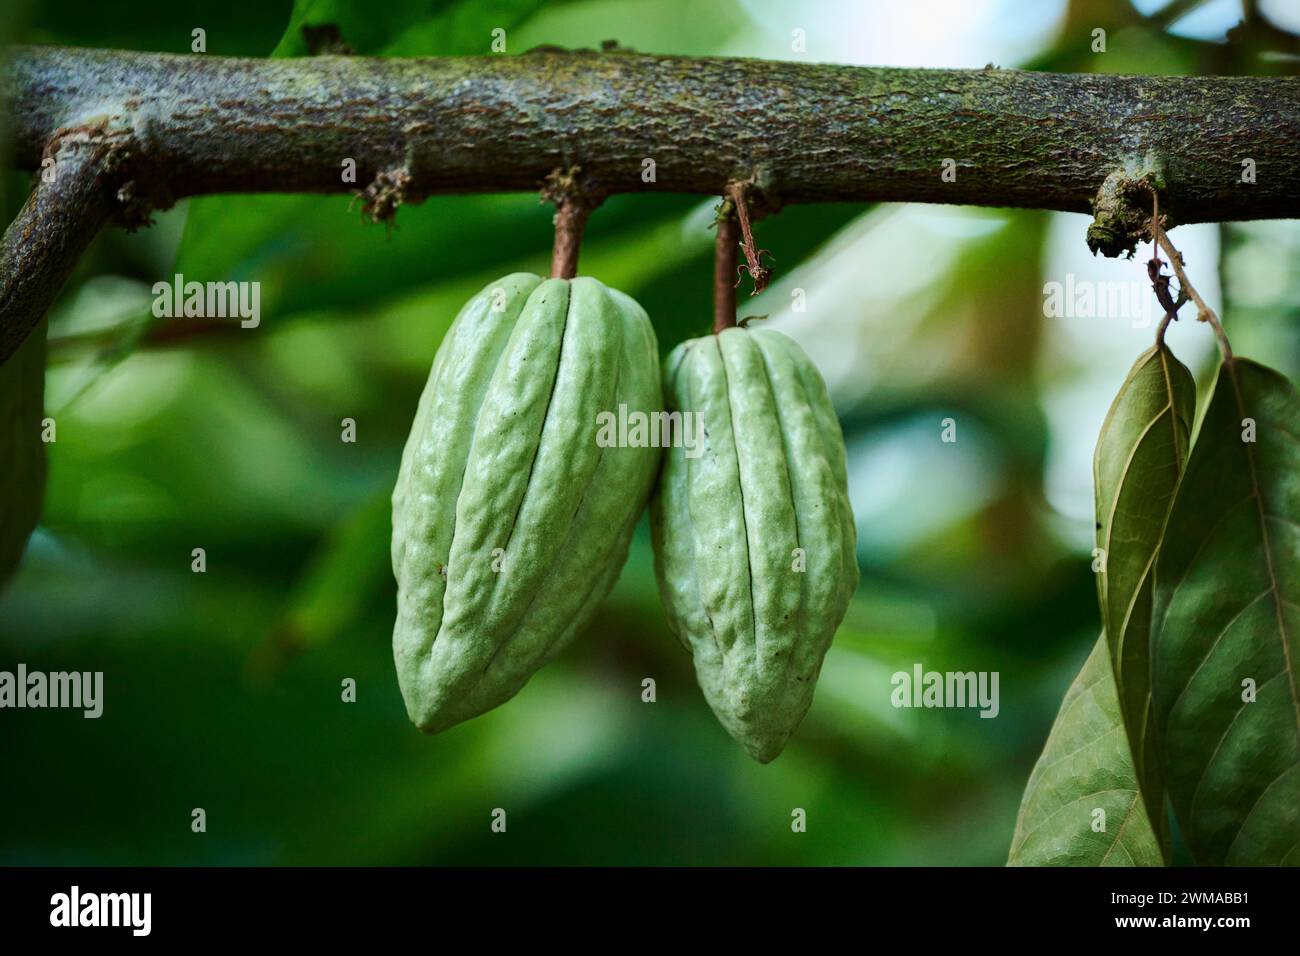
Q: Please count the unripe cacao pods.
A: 2